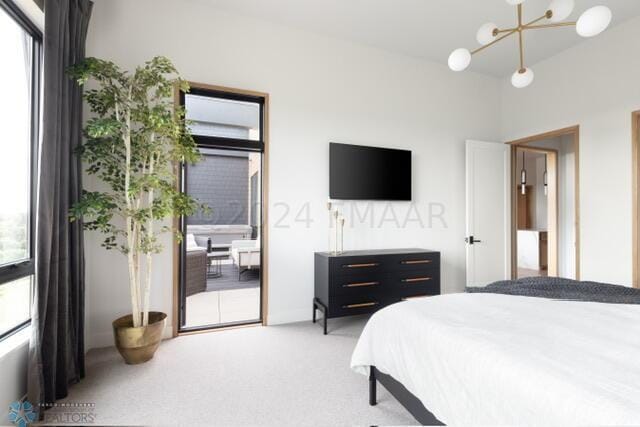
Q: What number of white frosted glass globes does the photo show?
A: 6